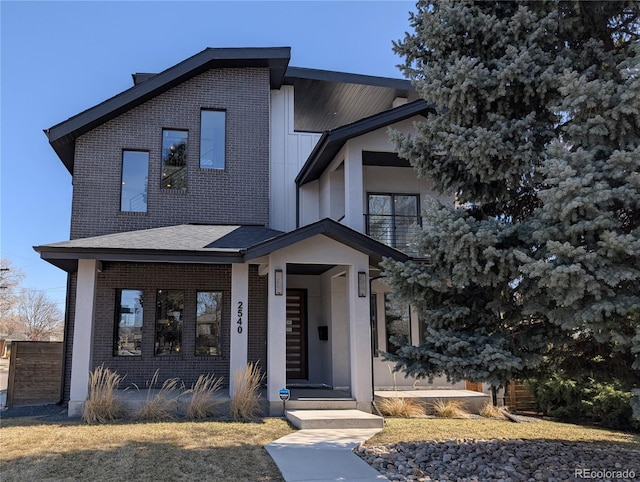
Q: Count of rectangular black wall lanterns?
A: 2